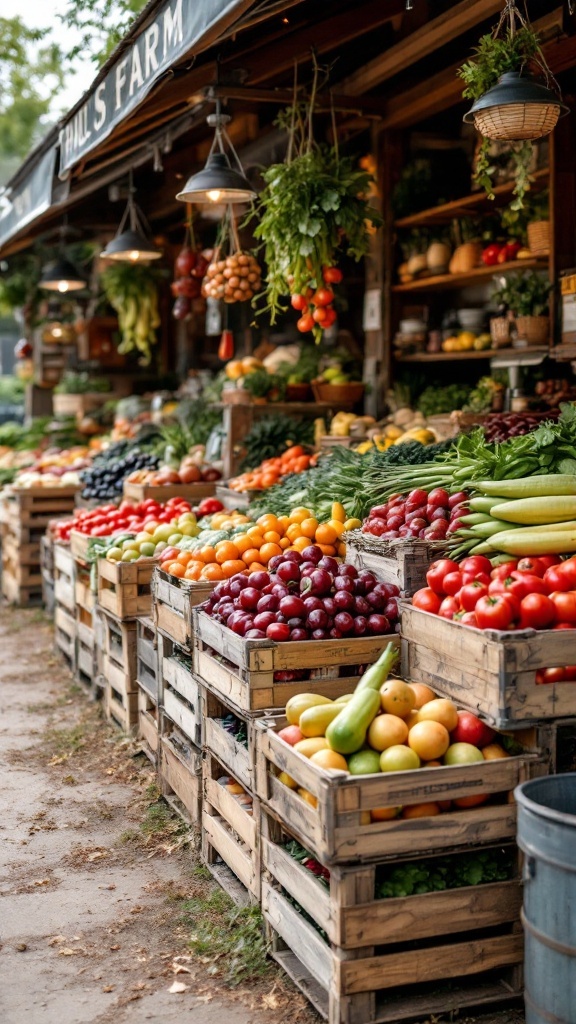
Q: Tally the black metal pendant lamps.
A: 4